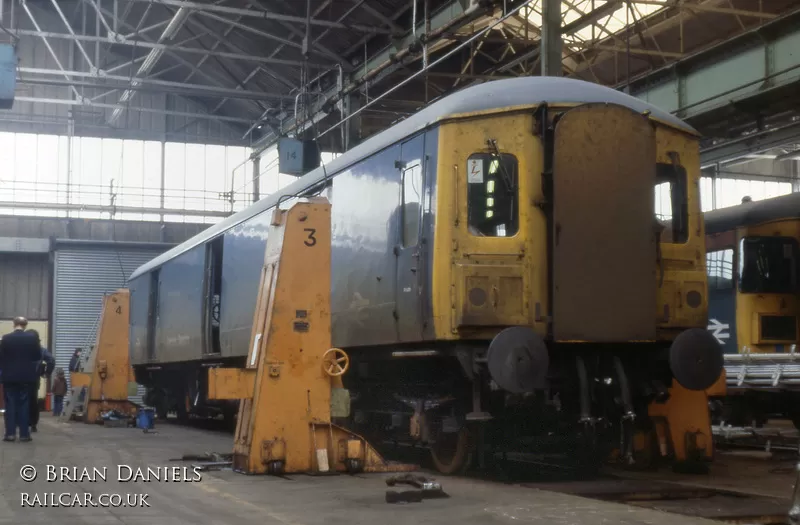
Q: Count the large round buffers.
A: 2